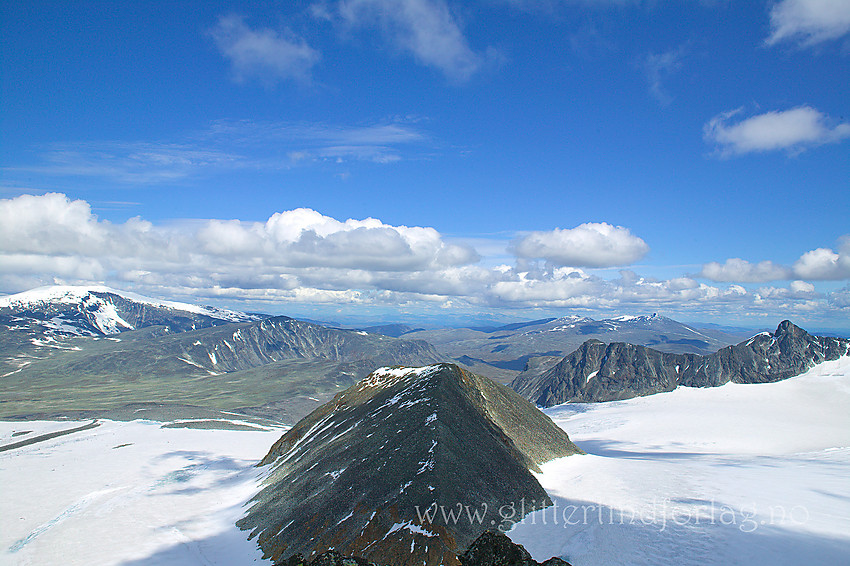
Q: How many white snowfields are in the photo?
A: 2